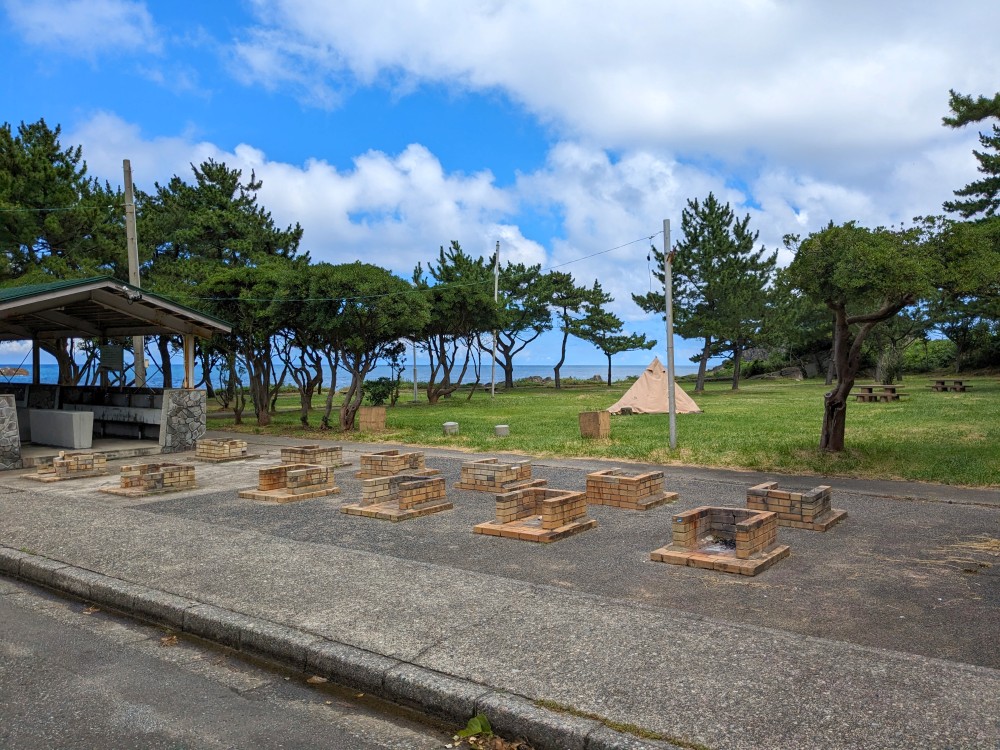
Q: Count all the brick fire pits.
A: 12